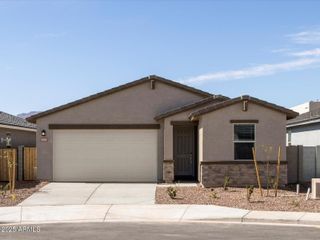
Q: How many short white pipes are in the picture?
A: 2